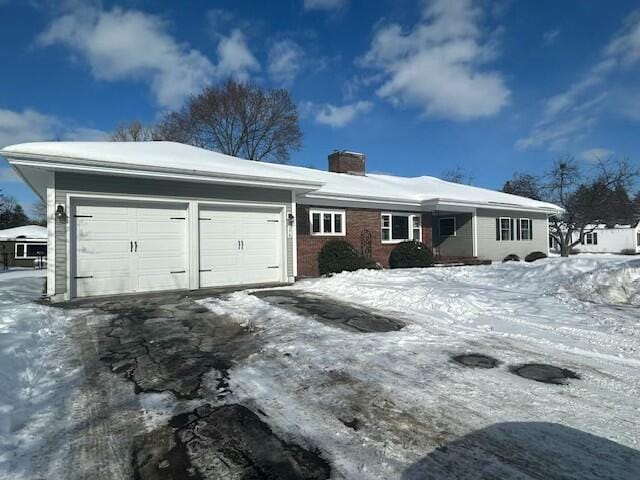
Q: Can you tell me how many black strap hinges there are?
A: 8